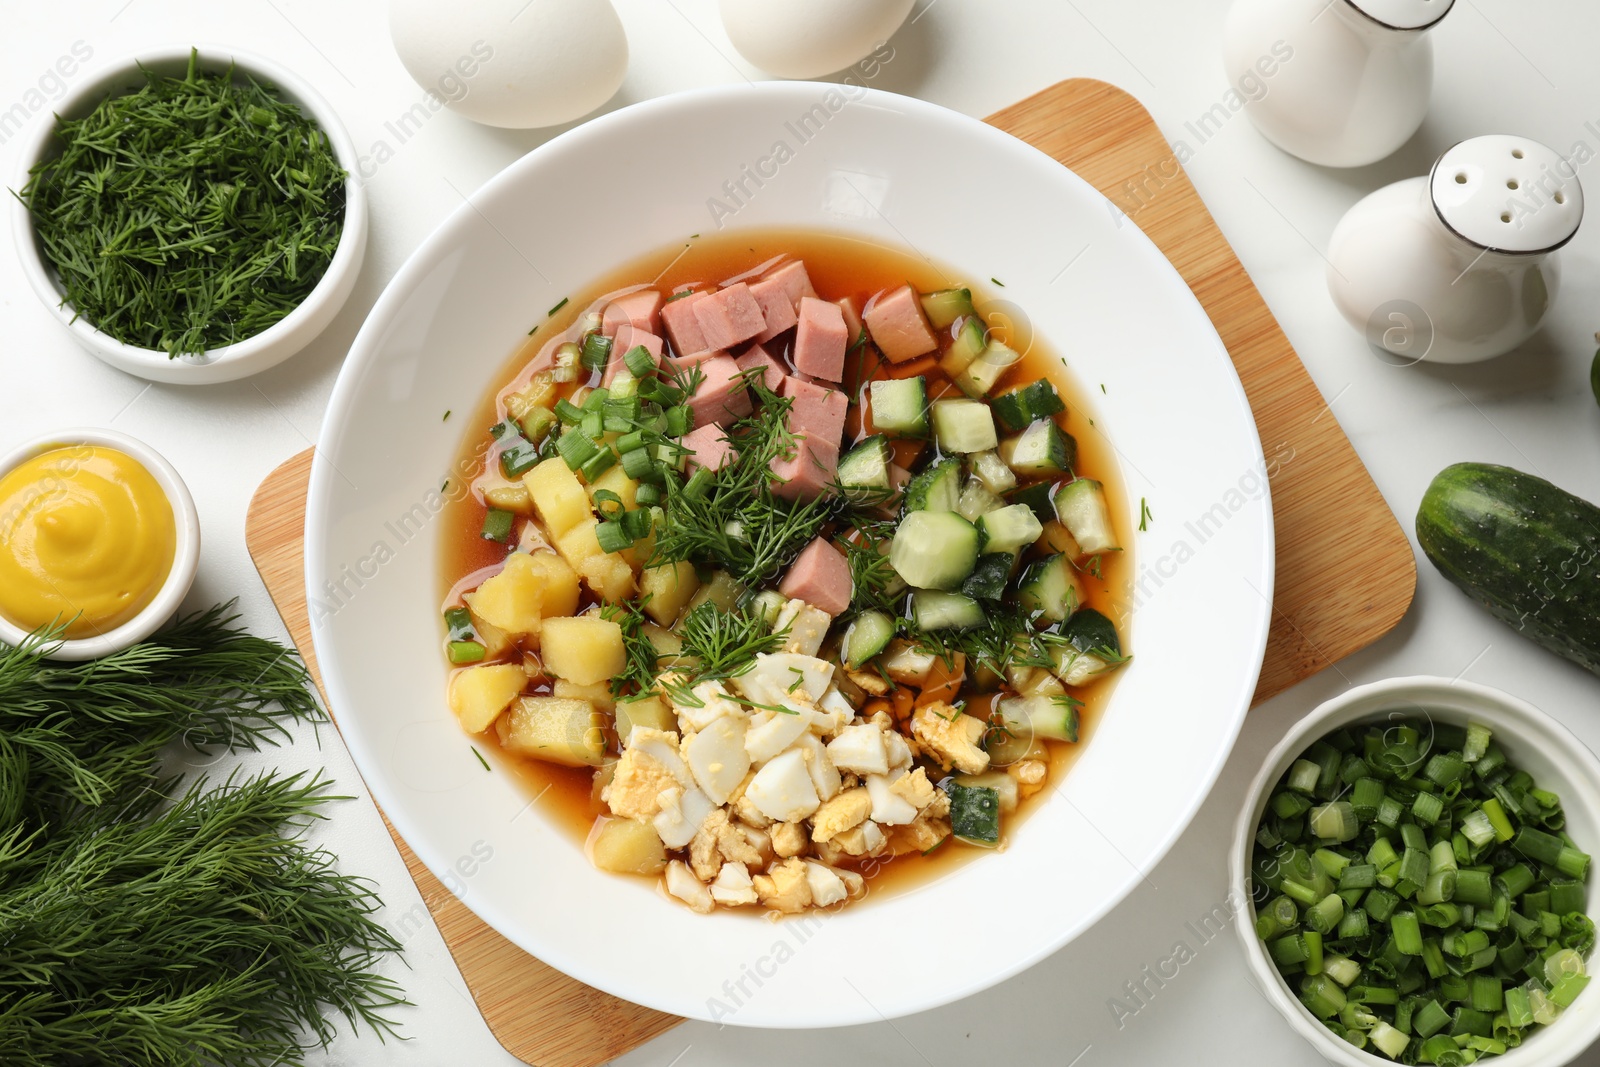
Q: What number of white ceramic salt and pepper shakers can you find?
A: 2